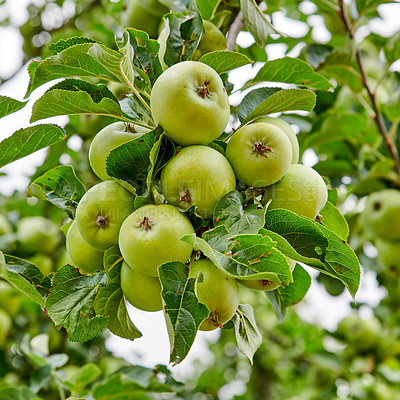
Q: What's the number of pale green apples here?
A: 12